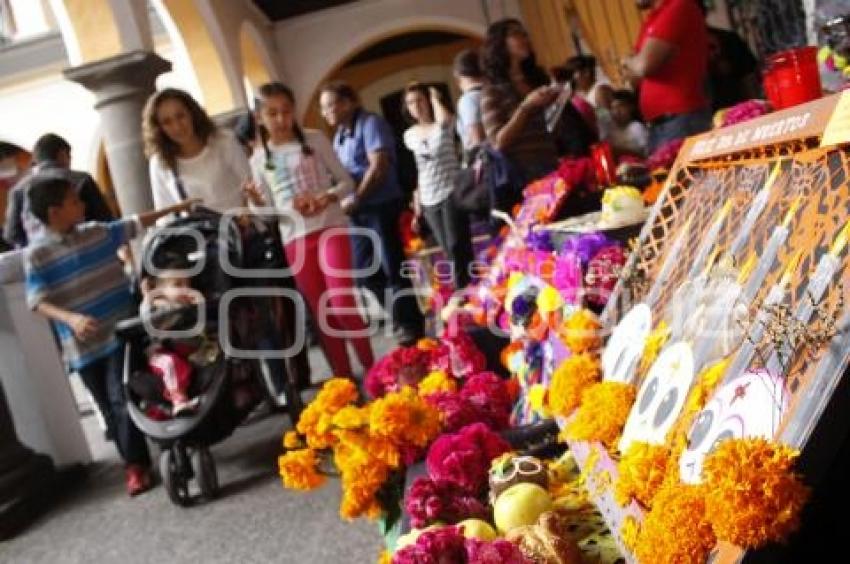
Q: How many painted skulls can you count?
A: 3